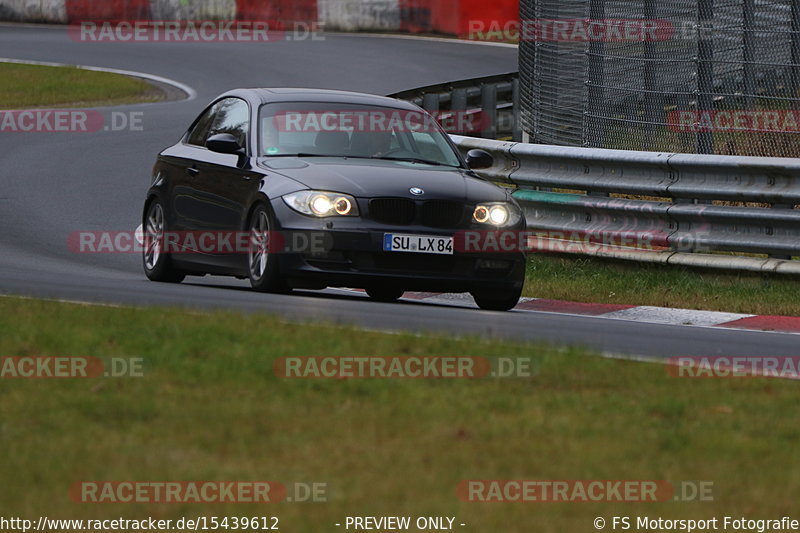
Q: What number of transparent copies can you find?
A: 12